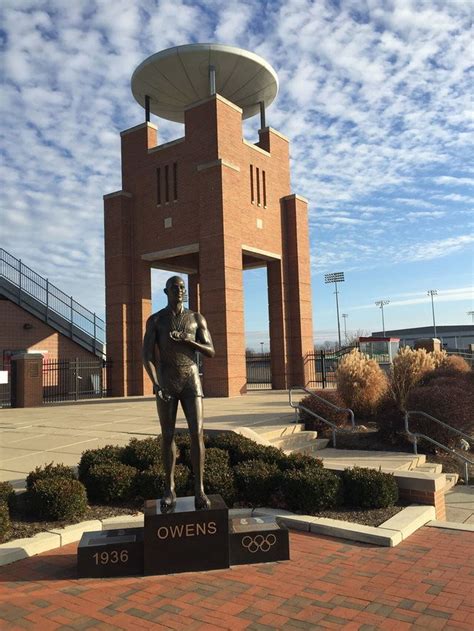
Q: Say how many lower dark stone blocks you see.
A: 2